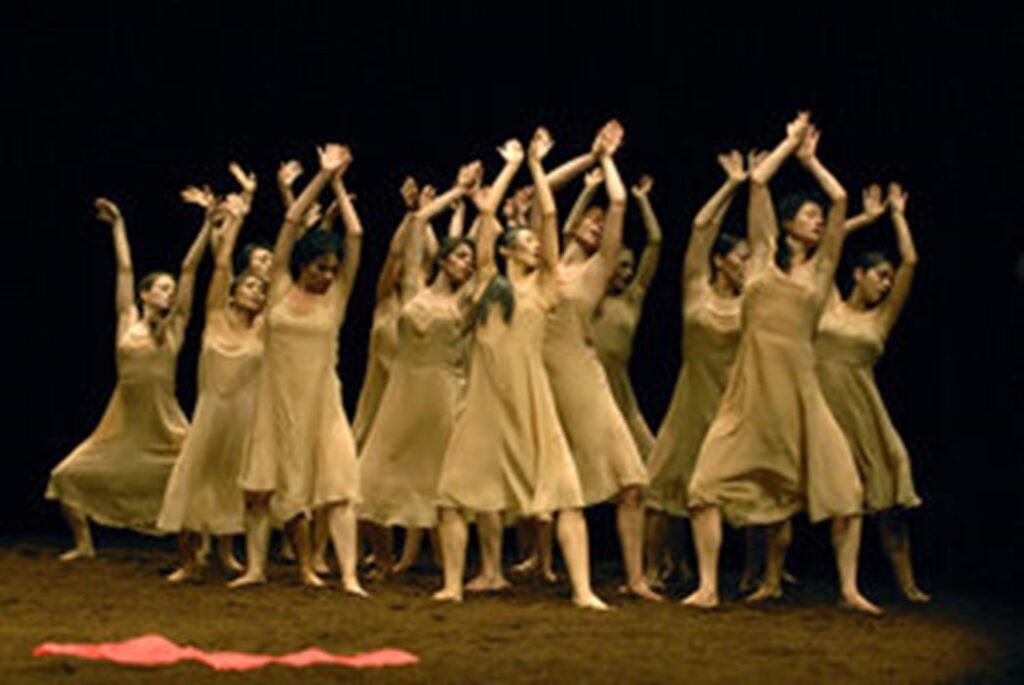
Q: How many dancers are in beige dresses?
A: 12